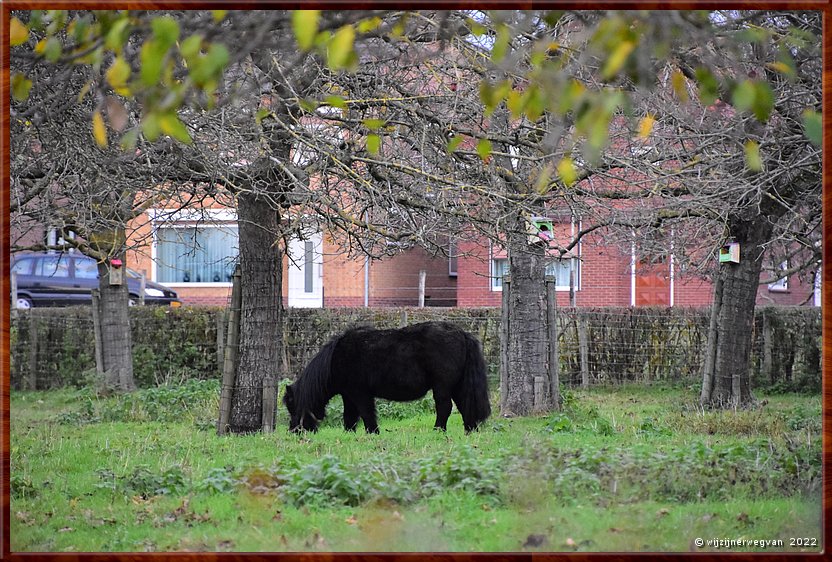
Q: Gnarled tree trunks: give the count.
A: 4